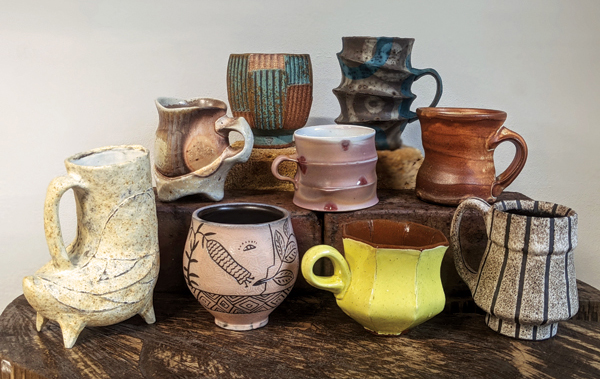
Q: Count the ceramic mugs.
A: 9